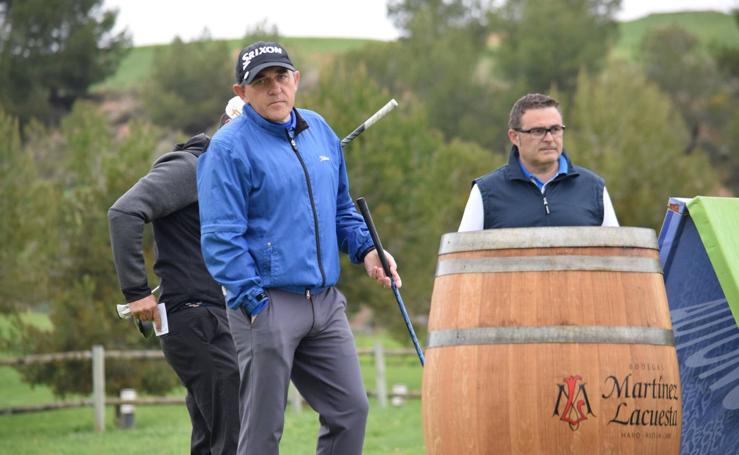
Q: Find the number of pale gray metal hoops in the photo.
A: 3